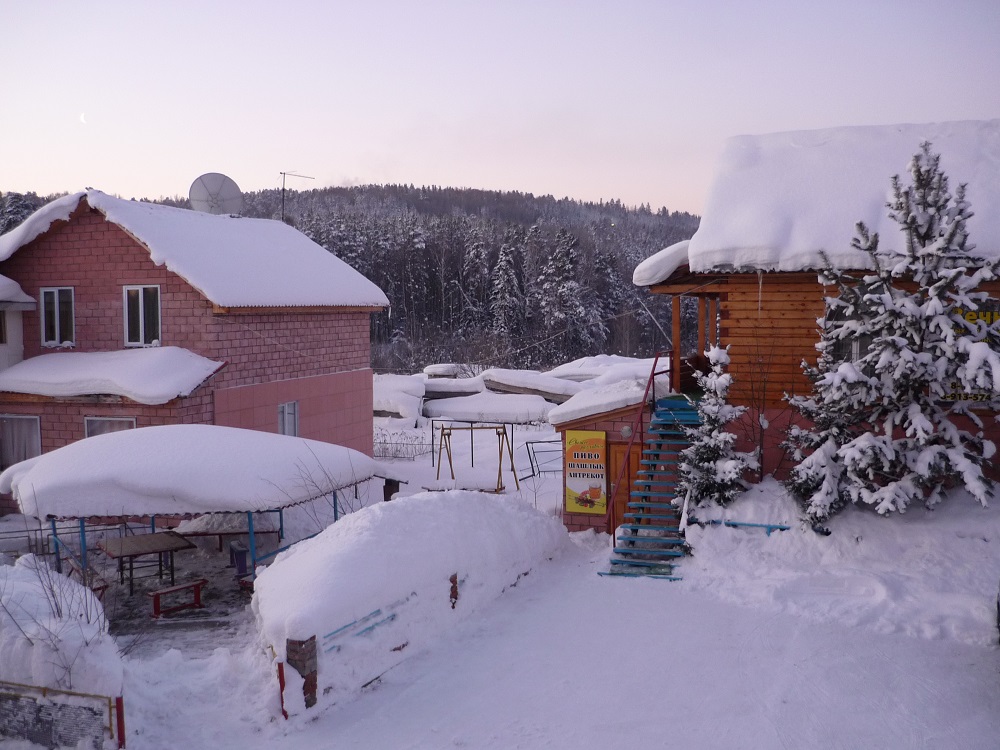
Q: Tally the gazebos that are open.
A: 1